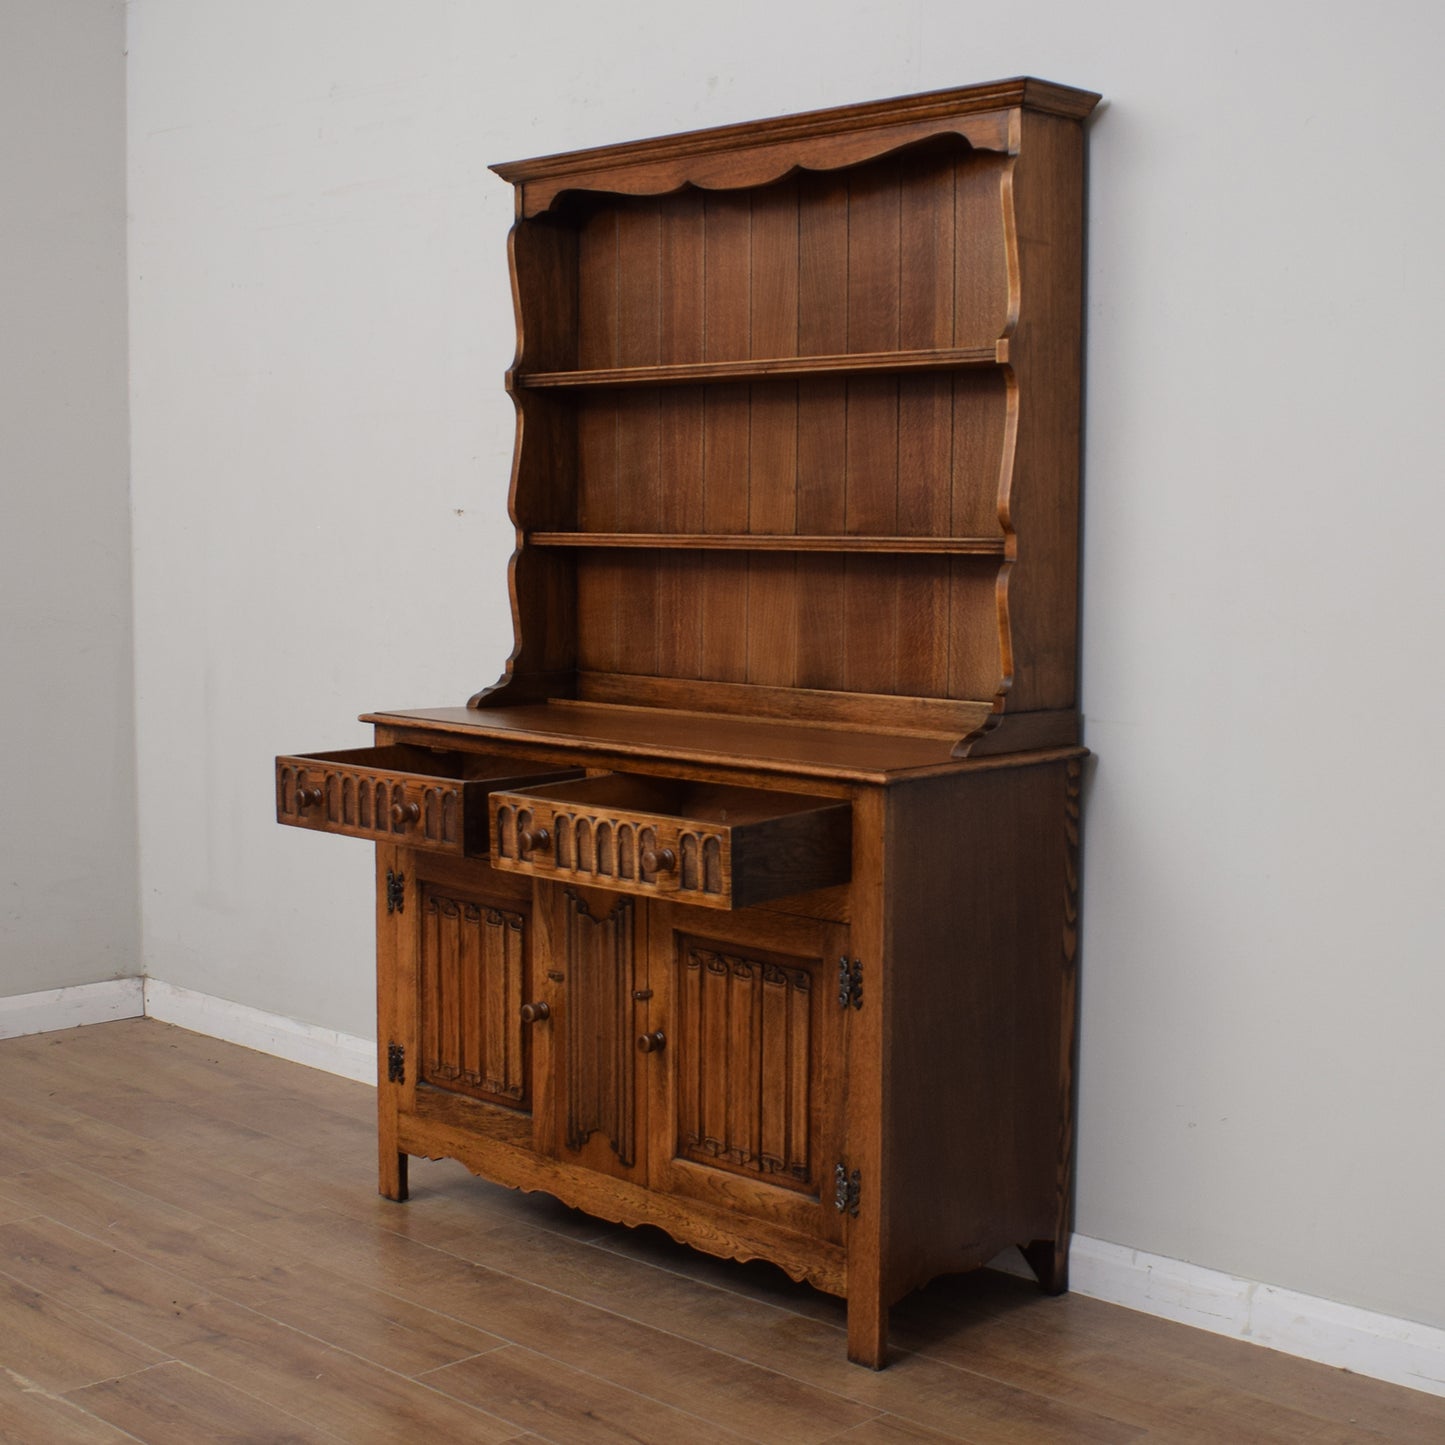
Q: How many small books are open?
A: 0